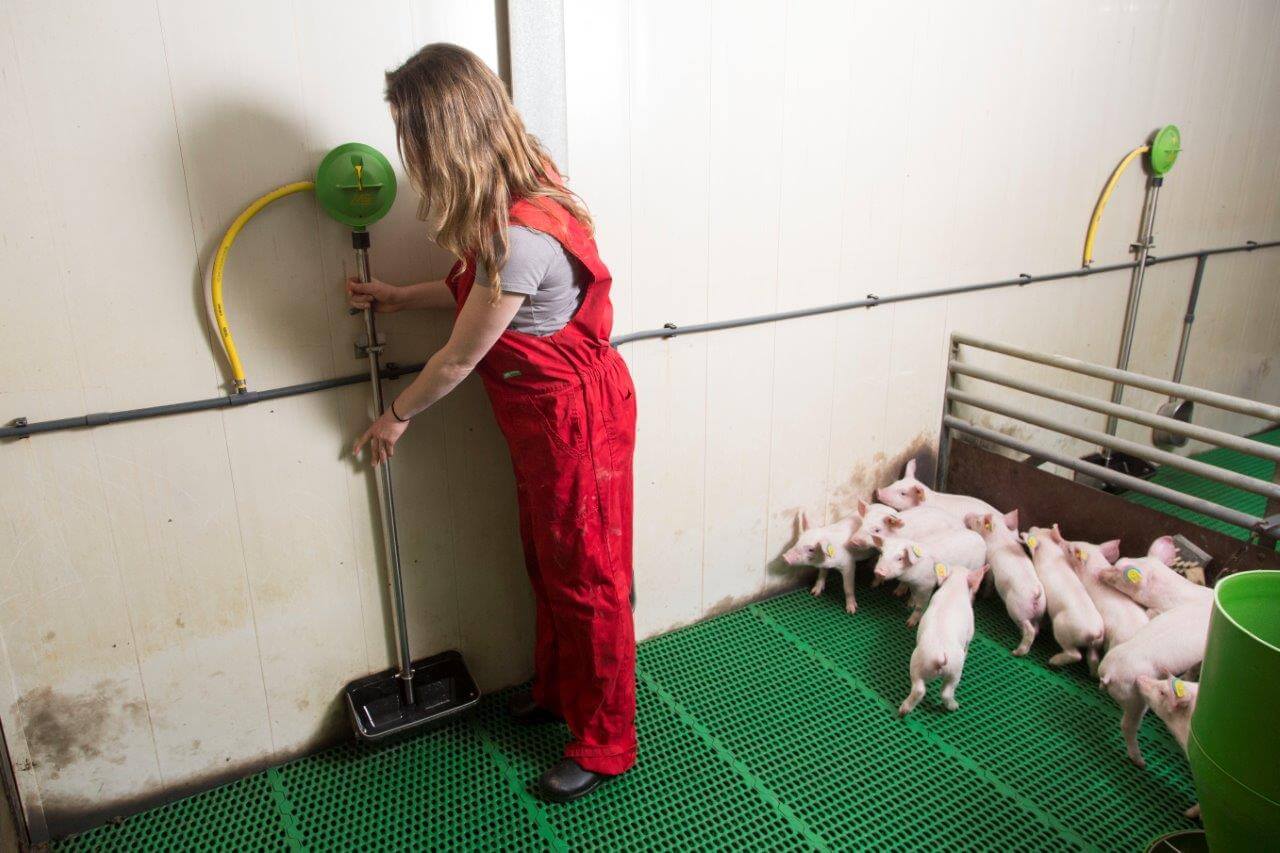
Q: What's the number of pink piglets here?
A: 11